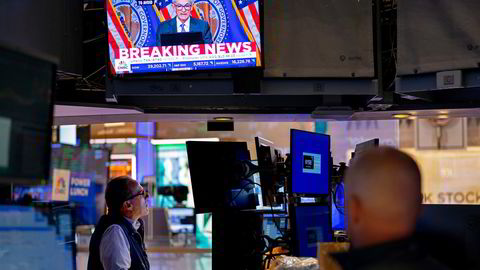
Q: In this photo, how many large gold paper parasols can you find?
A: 0